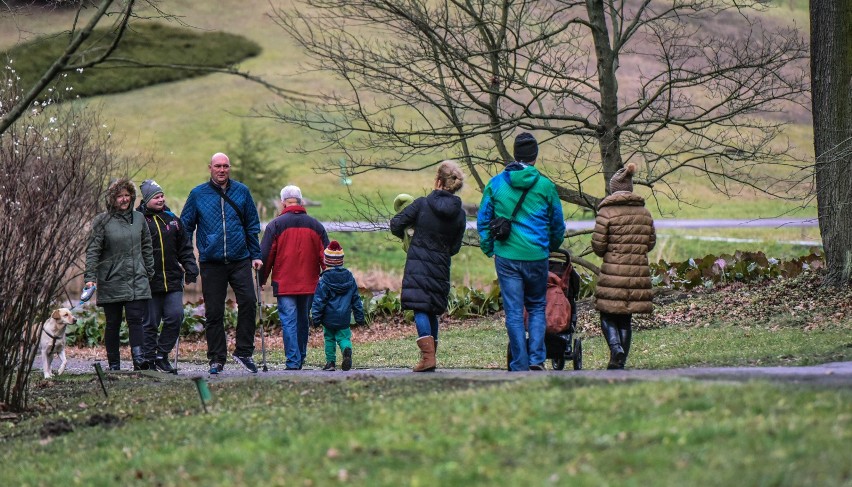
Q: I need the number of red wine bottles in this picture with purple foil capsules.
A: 0